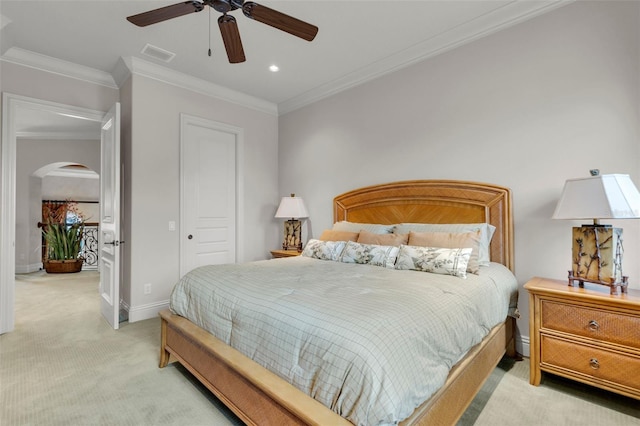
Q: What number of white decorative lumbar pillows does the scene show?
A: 3